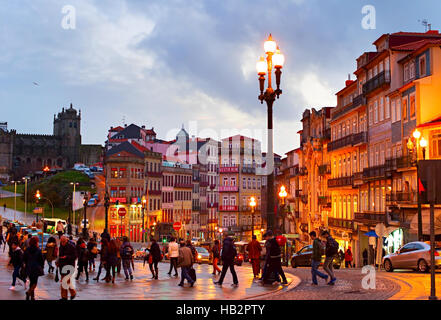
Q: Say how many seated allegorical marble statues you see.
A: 0